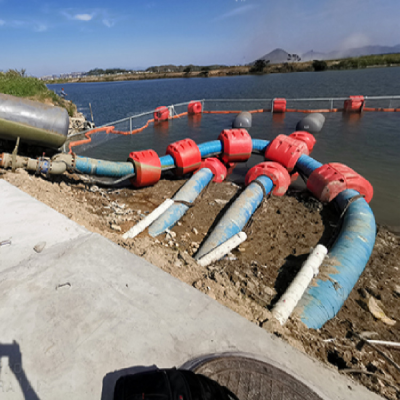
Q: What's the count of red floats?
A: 12